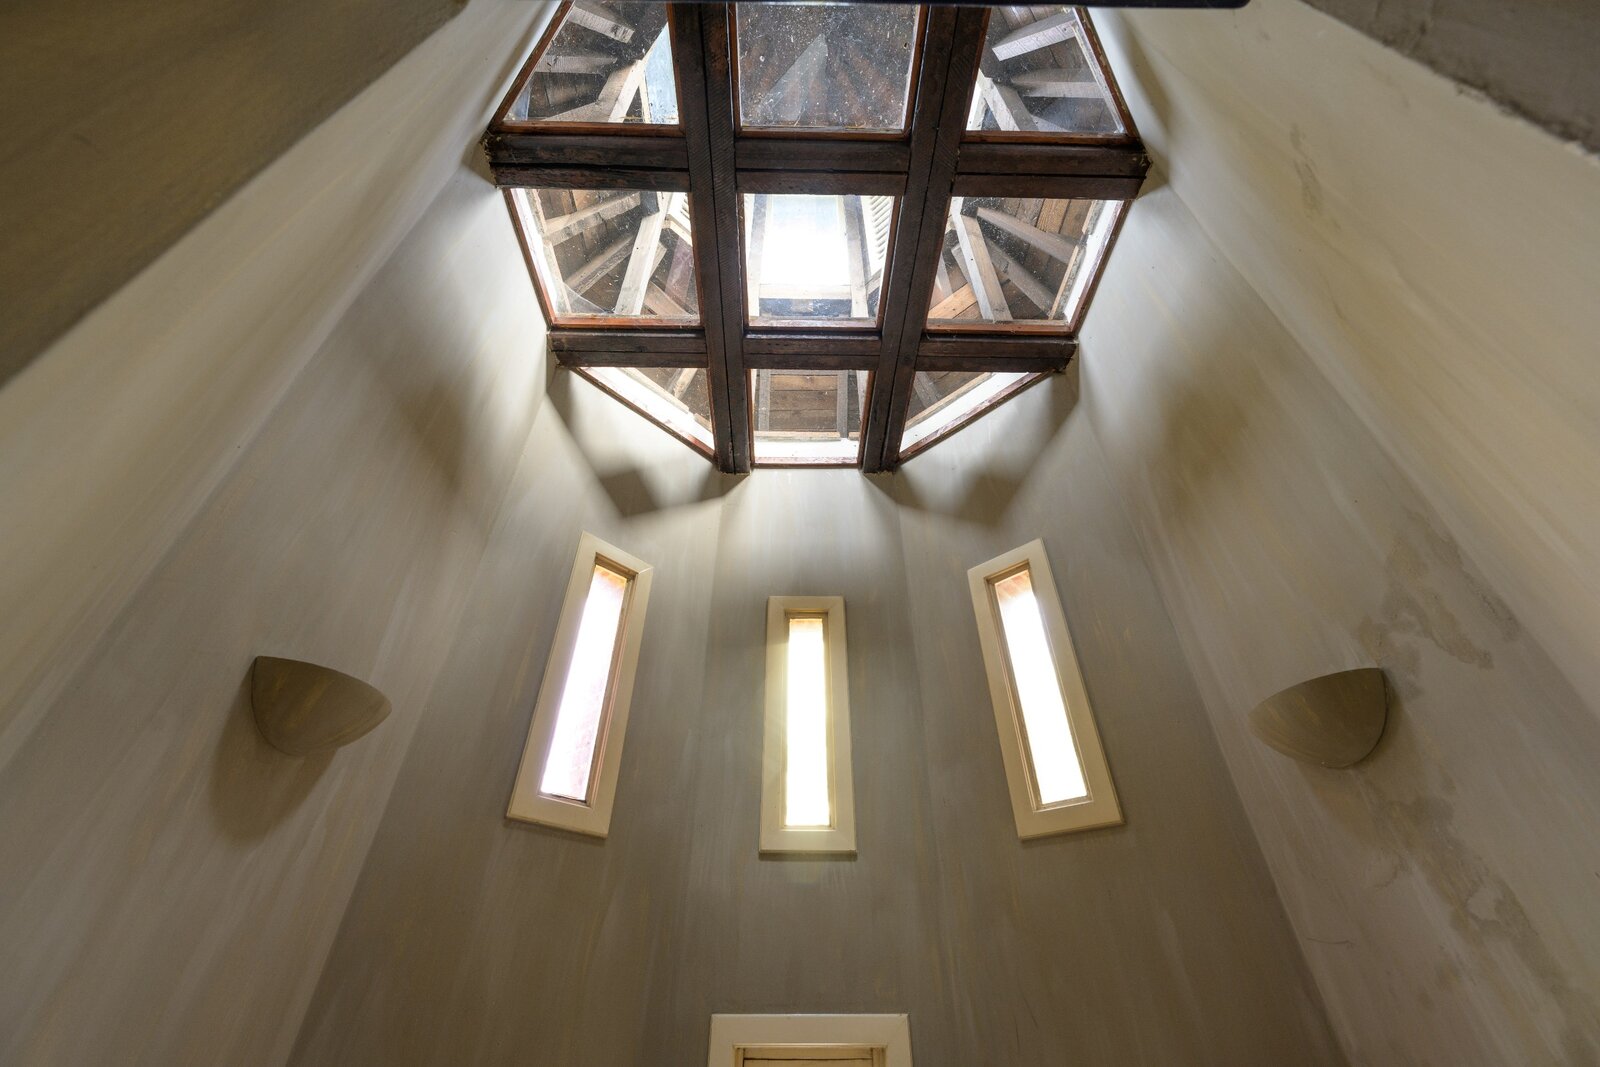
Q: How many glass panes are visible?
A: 12